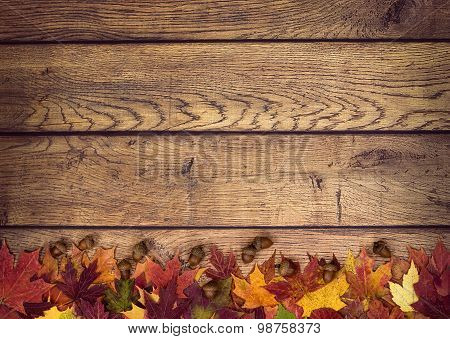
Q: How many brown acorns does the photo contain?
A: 11